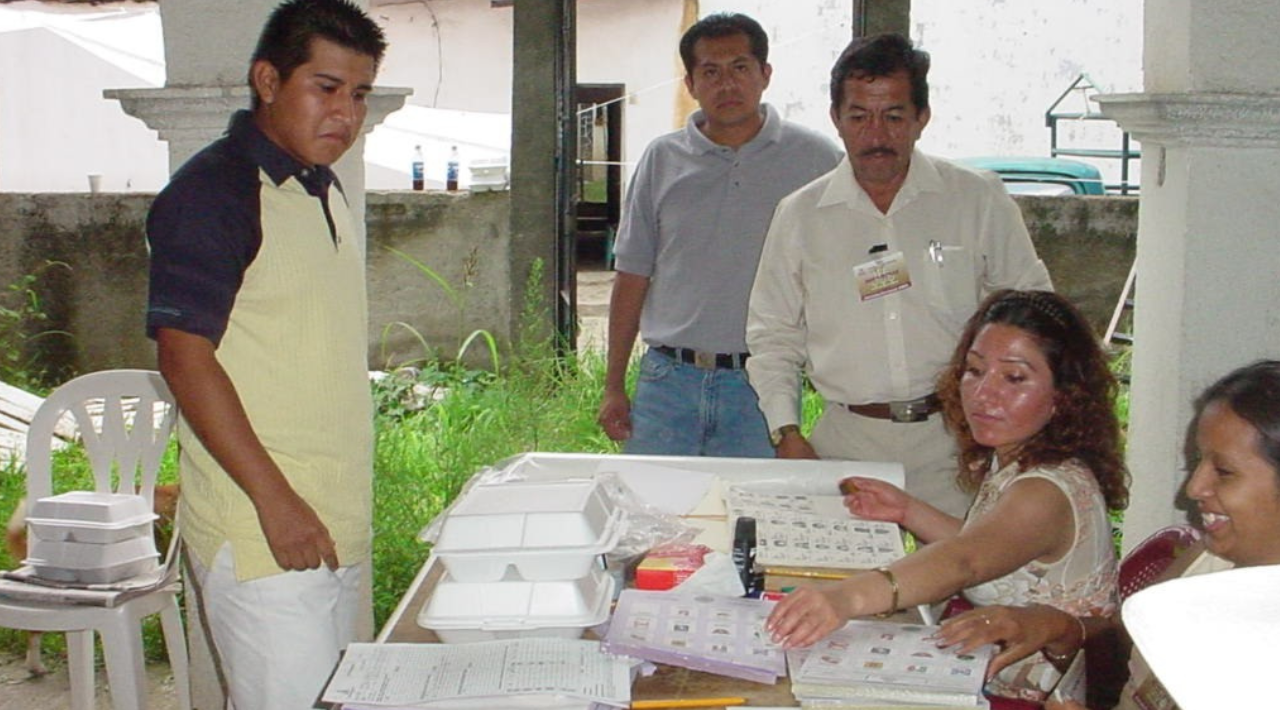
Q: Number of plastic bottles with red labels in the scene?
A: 0